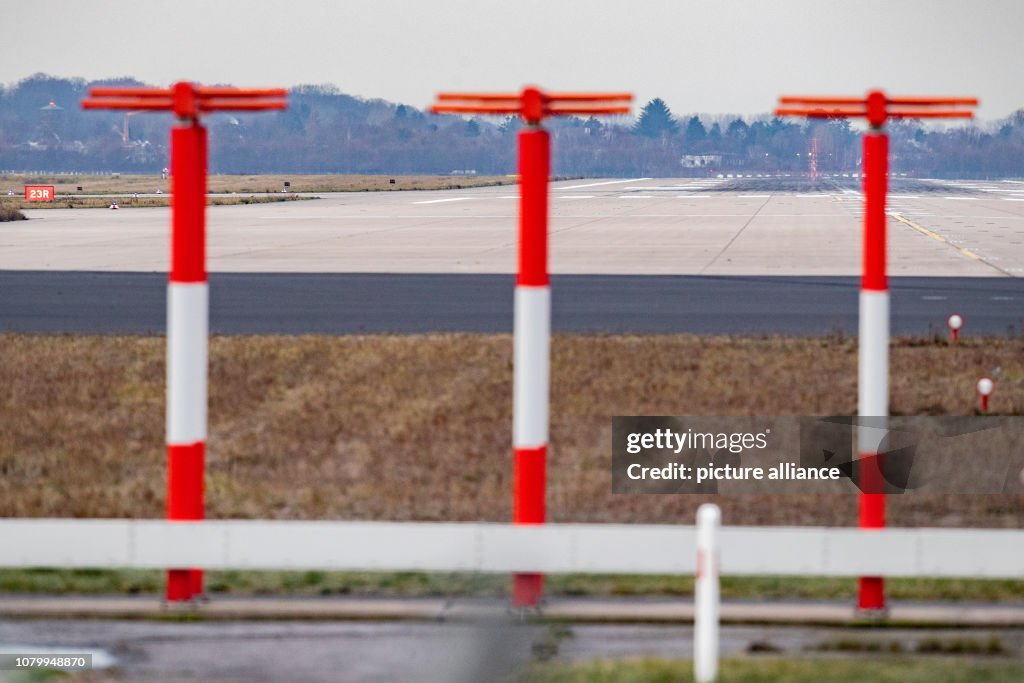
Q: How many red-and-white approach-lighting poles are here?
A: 3